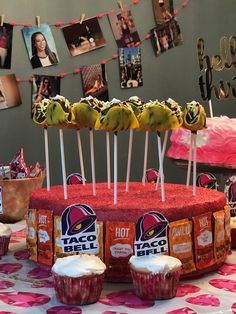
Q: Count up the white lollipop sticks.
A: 12